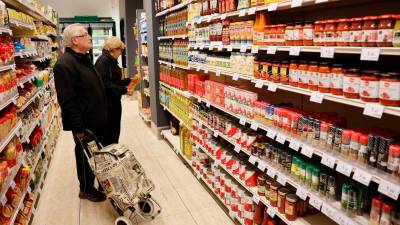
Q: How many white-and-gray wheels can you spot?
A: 2